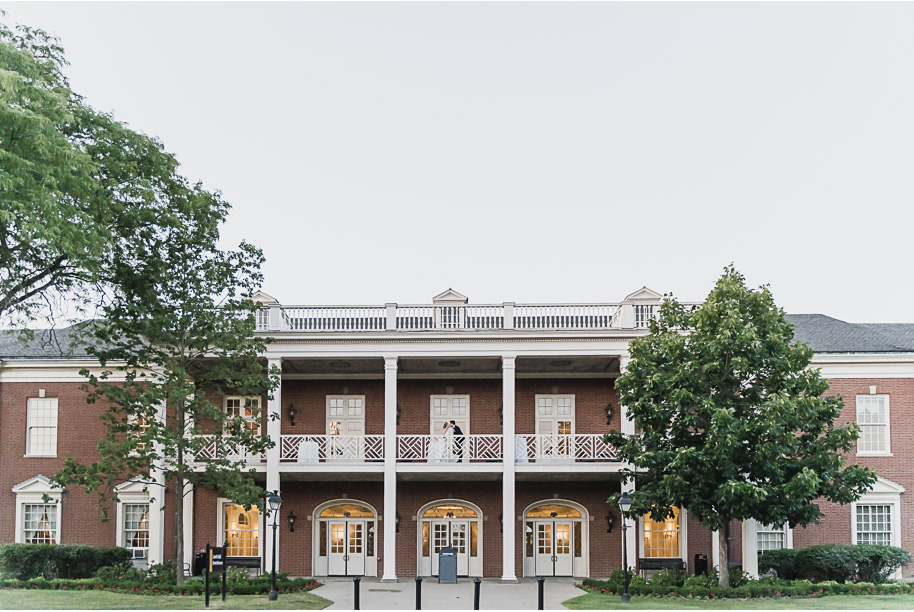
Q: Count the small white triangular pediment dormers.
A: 3